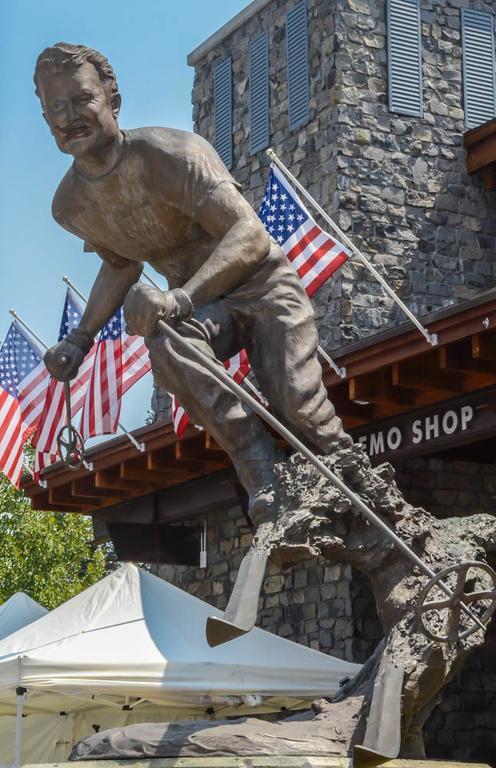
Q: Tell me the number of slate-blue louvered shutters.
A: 5